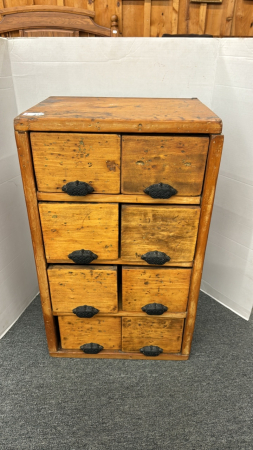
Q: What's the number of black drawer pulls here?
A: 8